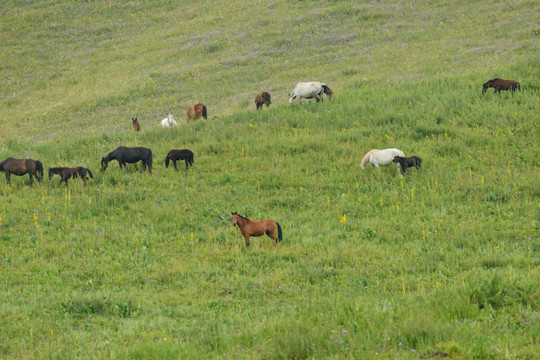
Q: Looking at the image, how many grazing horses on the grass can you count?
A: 13